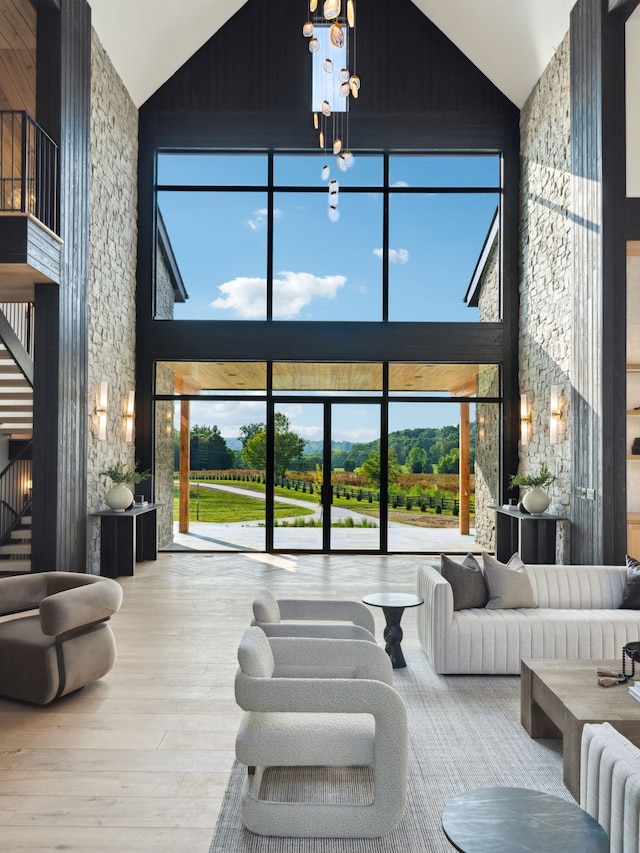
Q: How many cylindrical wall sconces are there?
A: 4